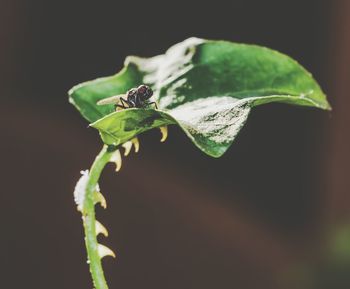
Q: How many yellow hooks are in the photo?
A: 7